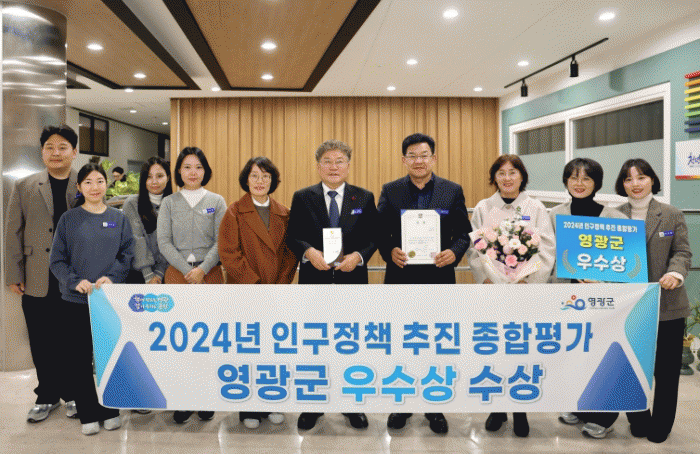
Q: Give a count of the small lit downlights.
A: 14